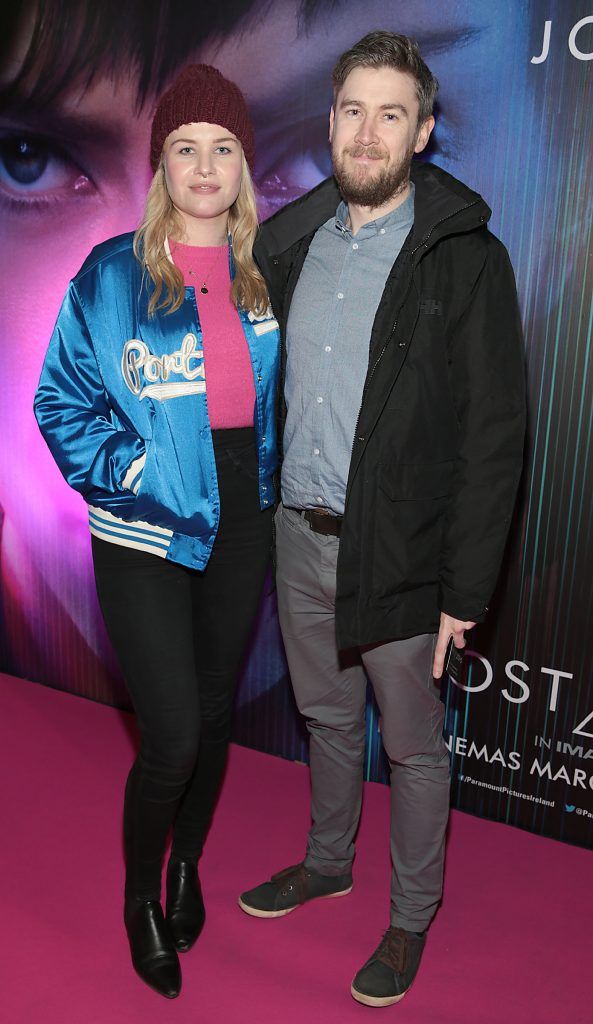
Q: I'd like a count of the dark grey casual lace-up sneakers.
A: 2